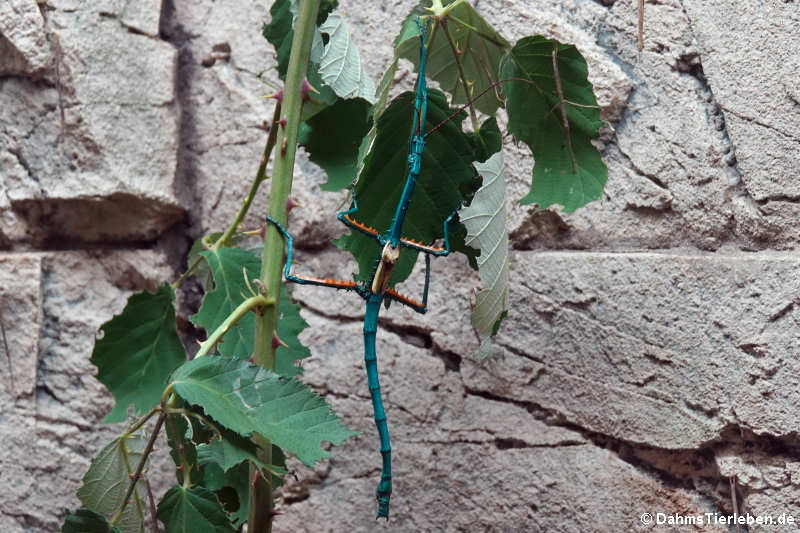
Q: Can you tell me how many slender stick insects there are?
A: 1